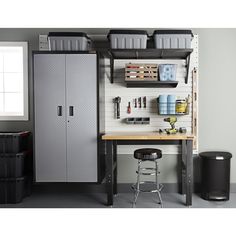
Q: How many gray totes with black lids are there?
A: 3